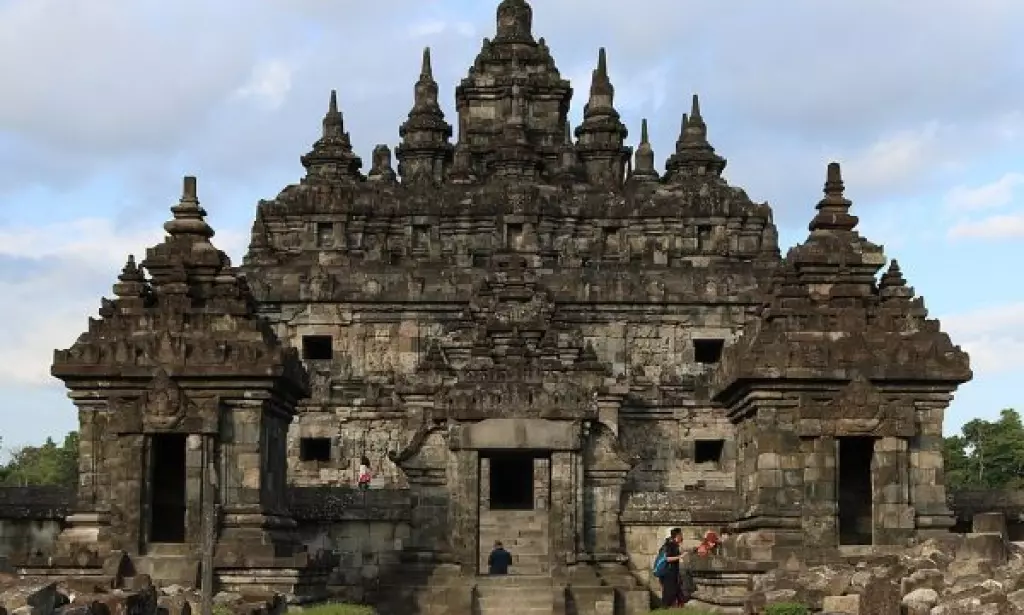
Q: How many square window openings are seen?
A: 4